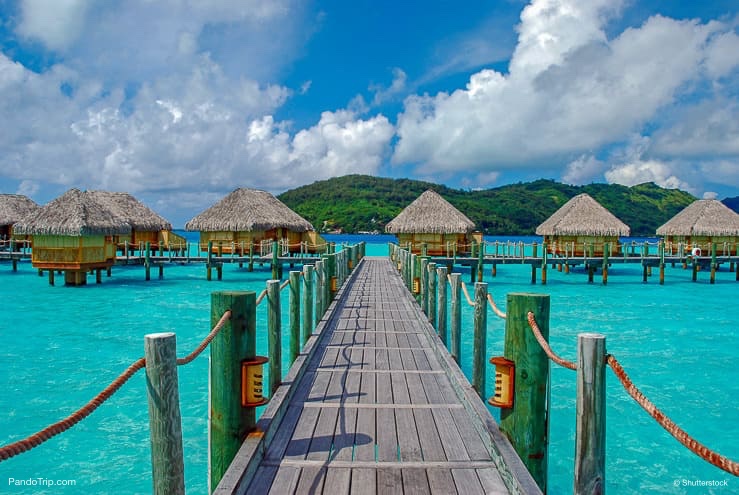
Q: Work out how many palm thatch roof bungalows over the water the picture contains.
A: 7